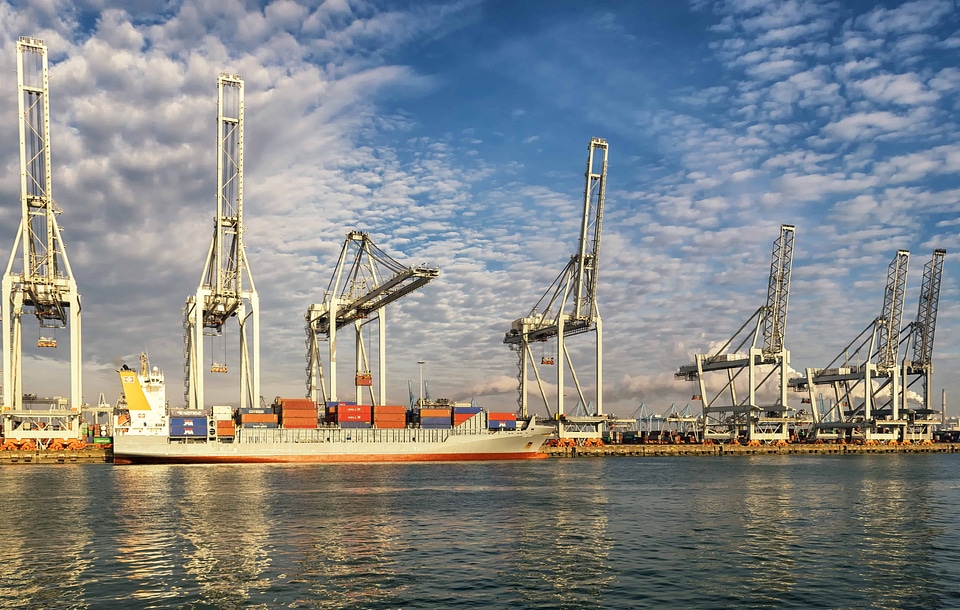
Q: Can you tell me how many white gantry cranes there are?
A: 7